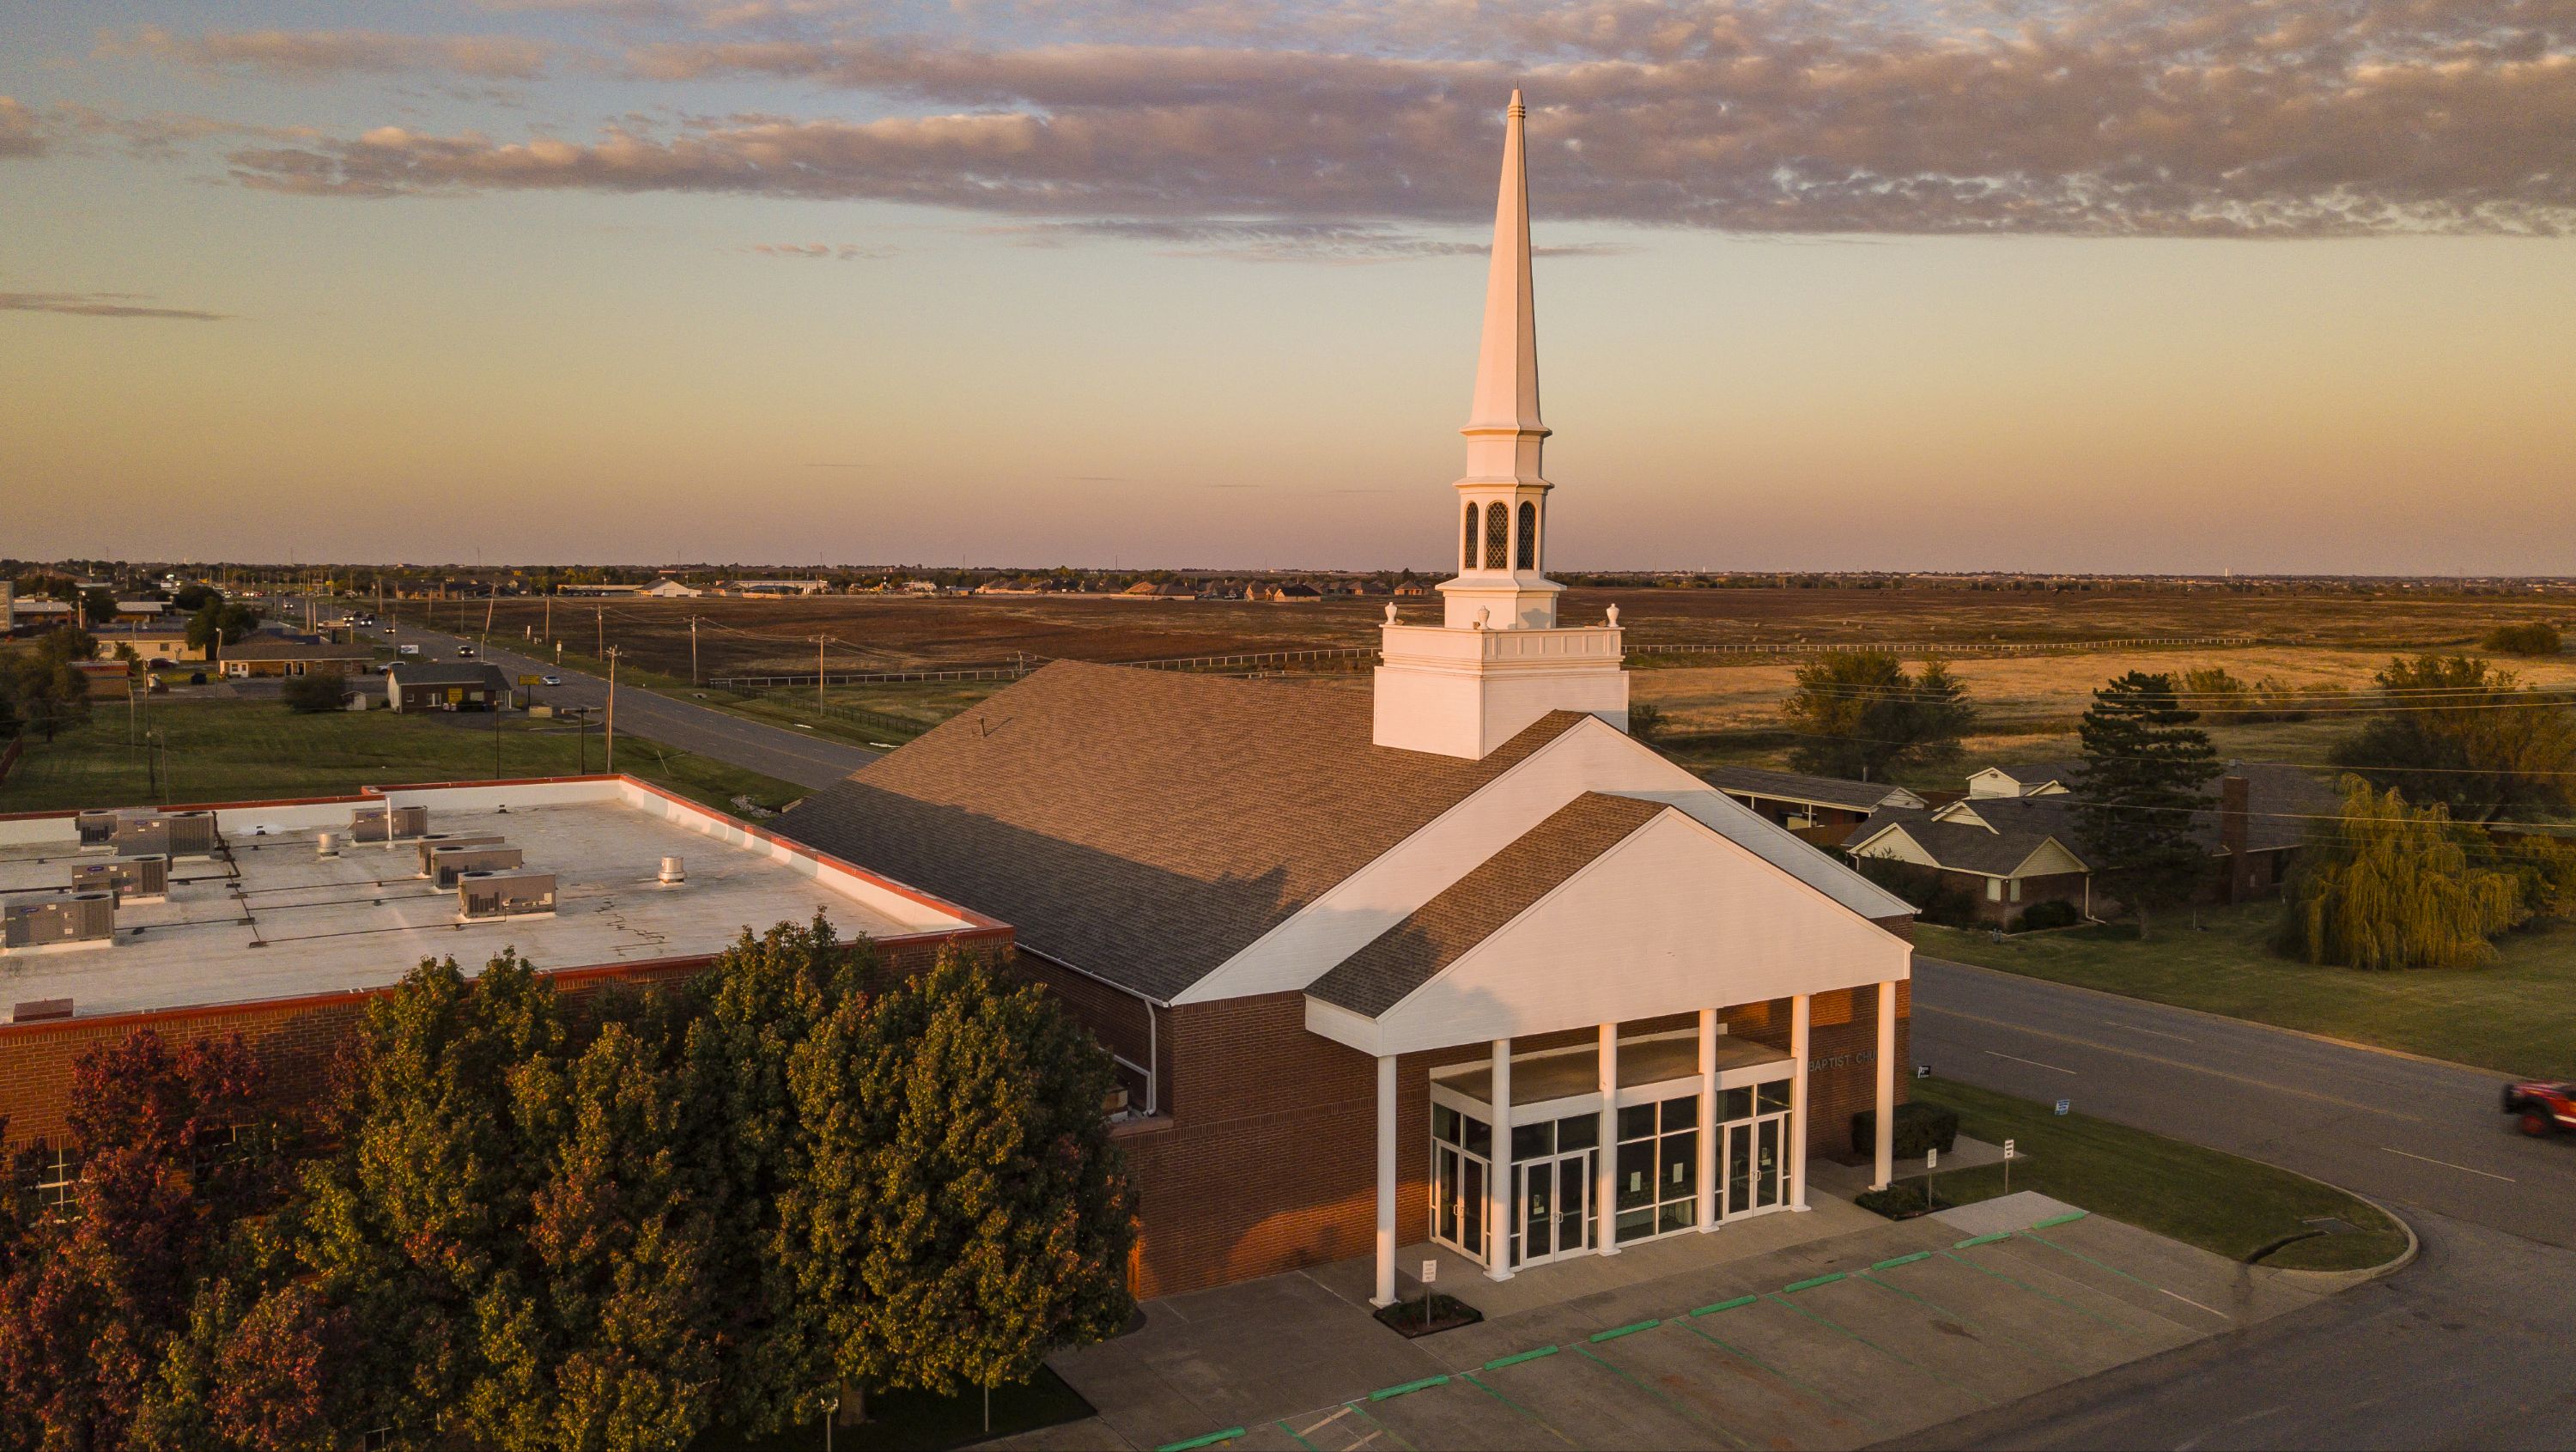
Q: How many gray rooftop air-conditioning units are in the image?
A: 8